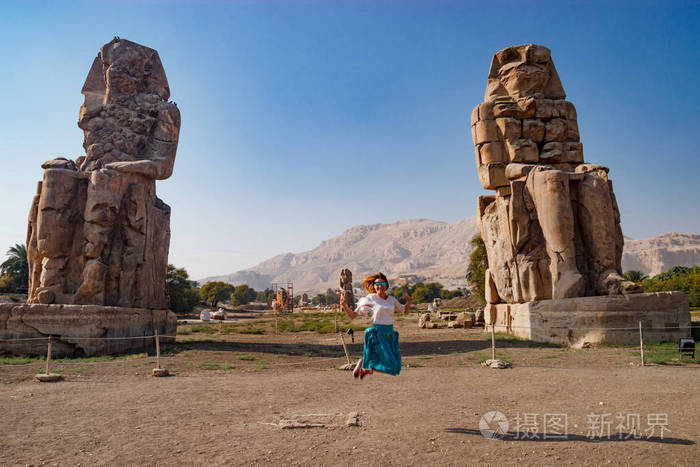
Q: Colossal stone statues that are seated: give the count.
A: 2